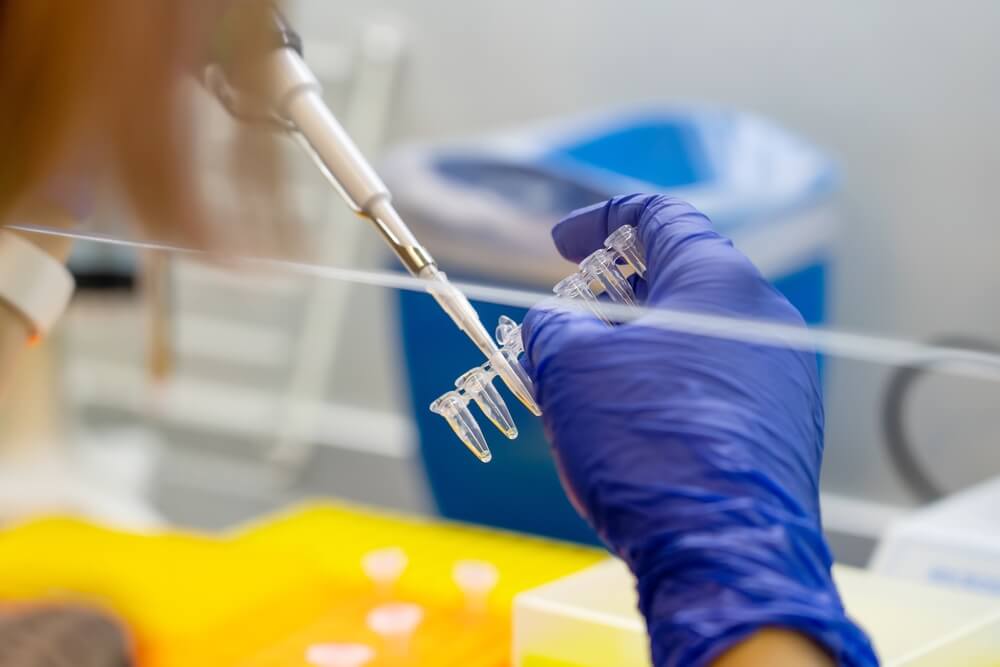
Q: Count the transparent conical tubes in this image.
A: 7